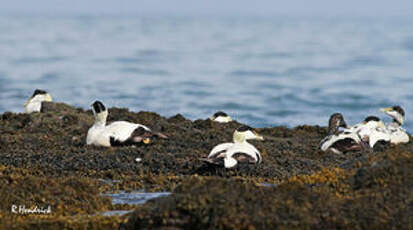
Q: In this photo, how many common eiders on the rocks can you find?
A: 7